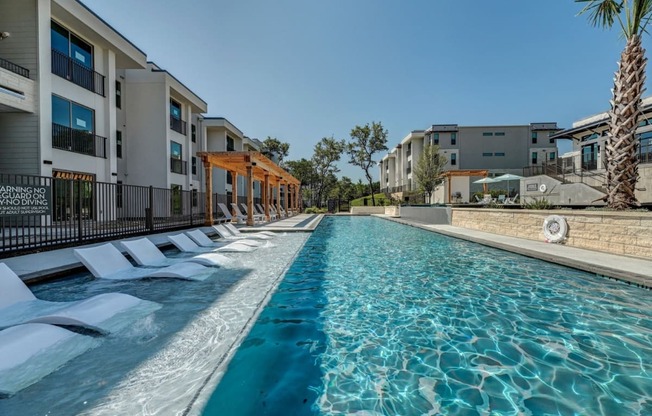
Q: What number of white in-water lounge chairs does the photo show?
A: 8